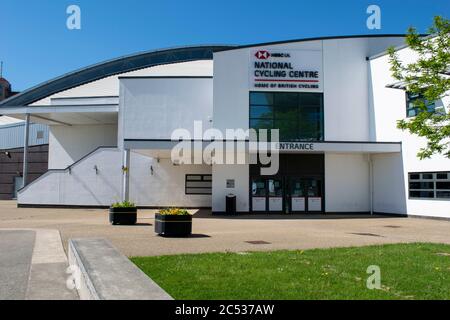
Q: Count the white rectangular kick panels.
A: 4